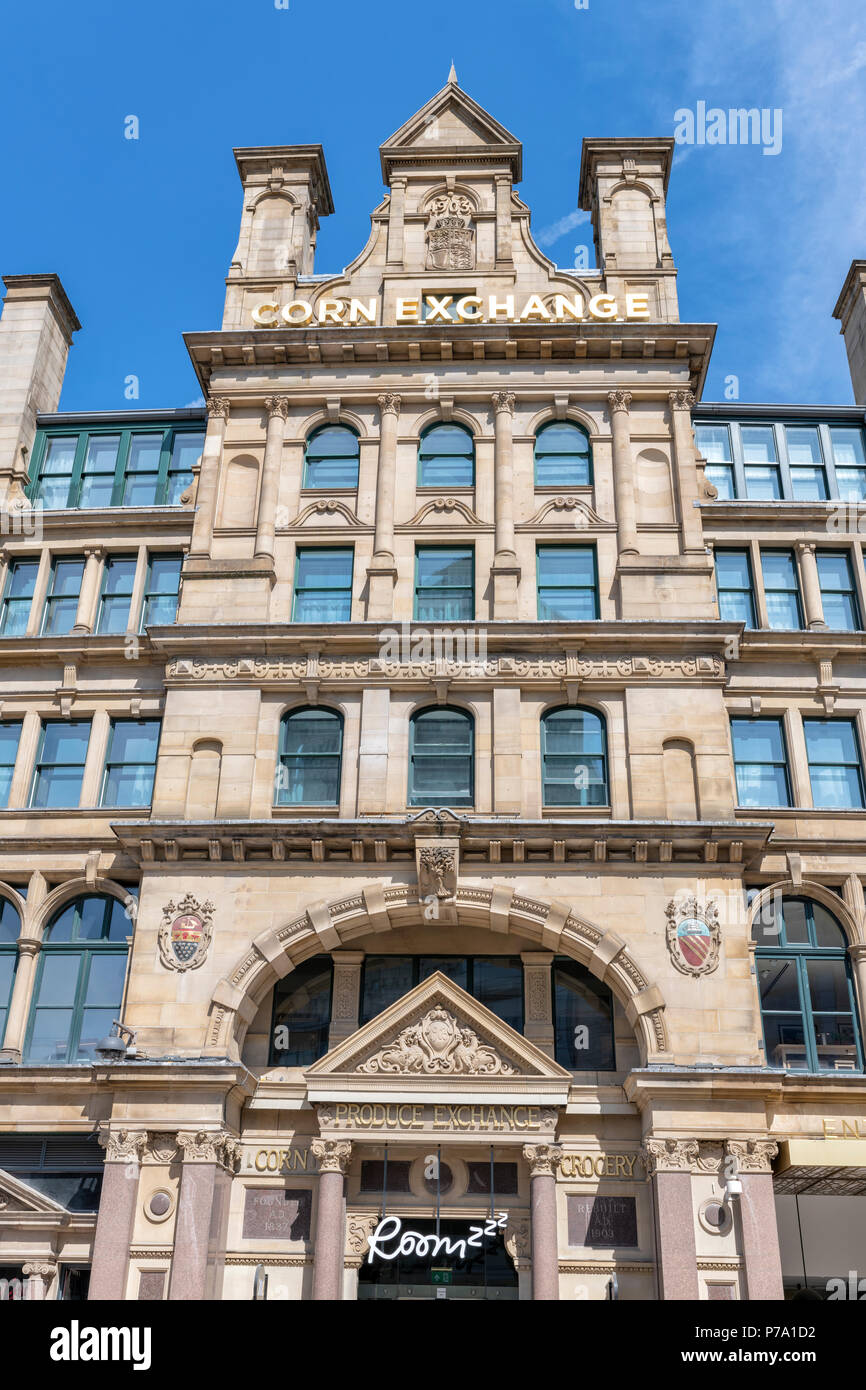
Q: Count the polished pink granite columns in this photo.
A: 6